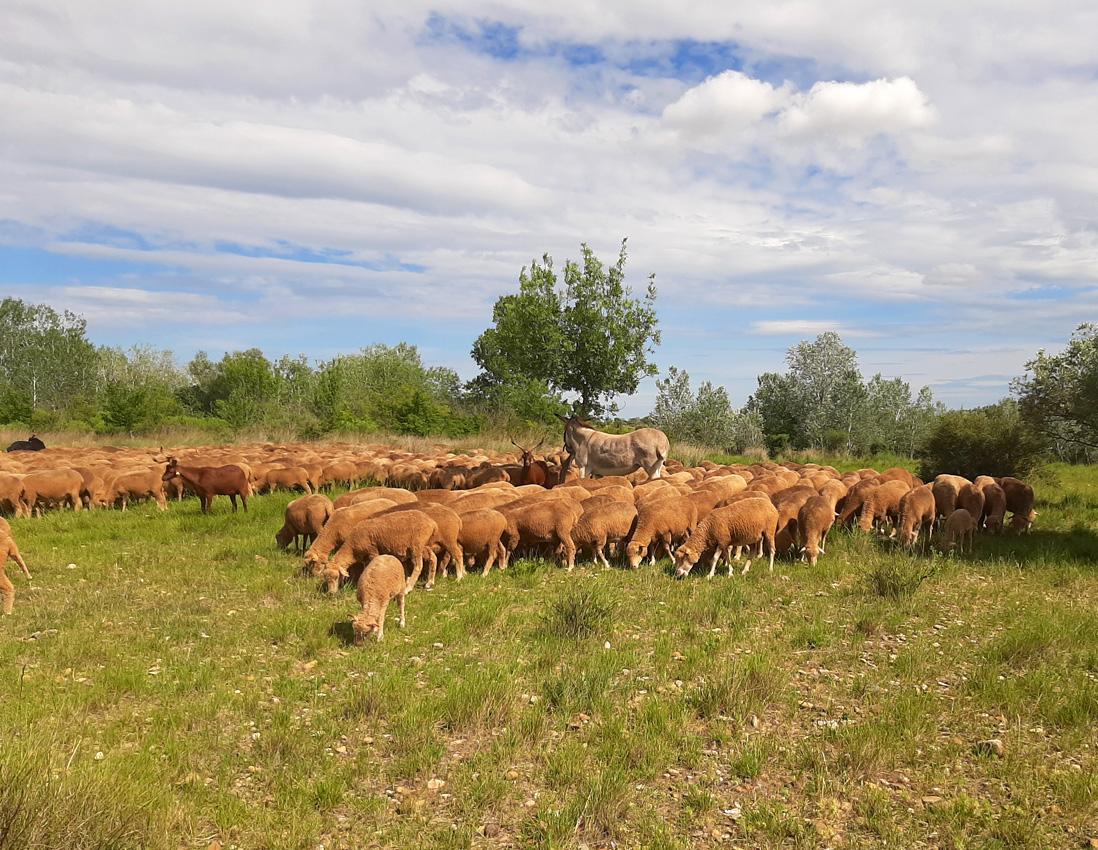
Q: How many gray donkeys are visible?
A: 1